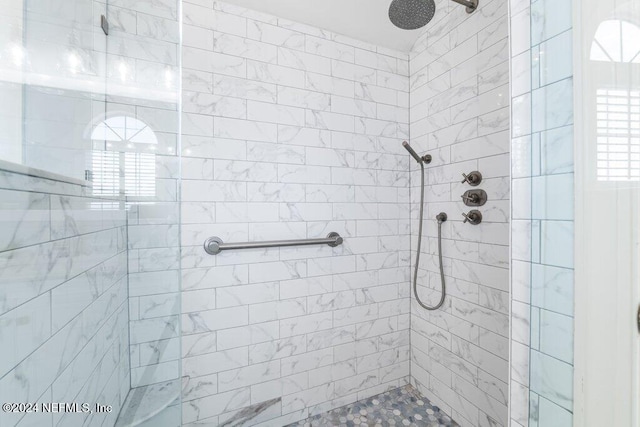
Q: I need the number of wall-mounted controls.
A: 3